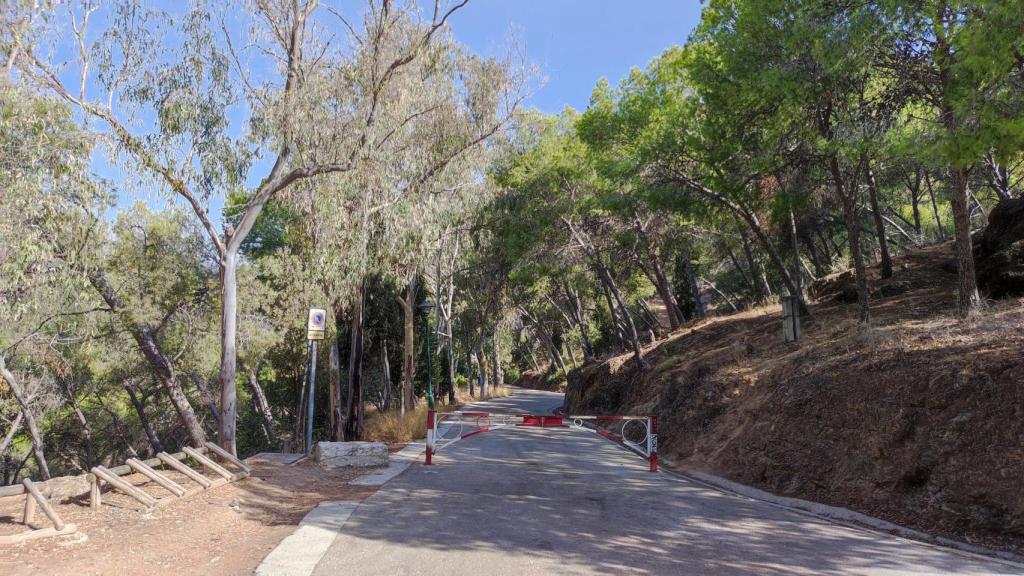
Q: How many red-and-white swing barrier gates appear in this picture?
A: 2